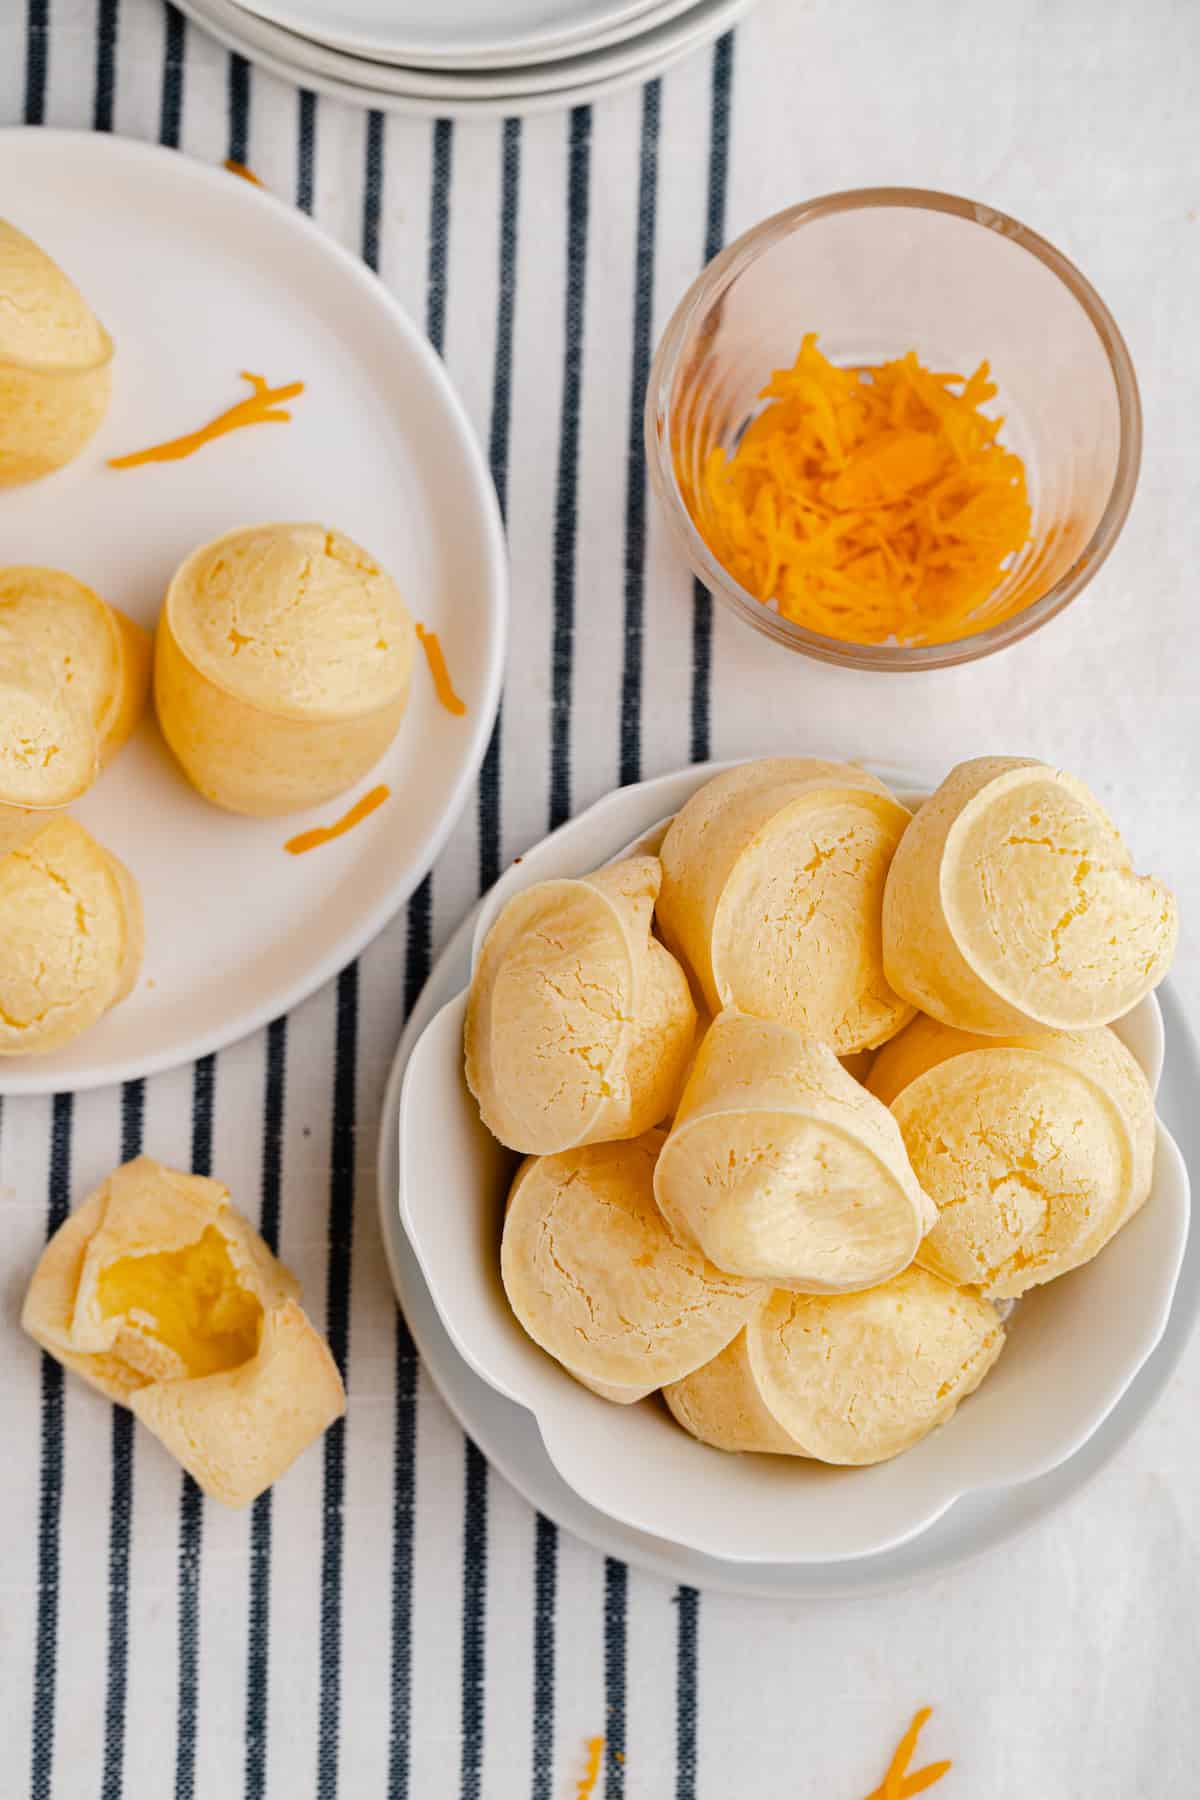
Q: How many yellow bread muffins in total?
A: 12